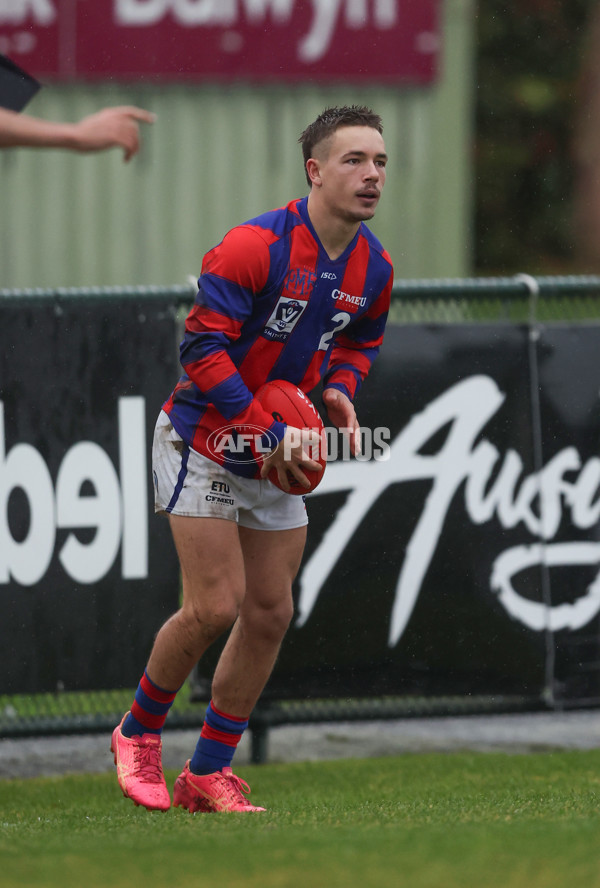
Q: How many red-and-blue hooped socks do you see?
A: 2